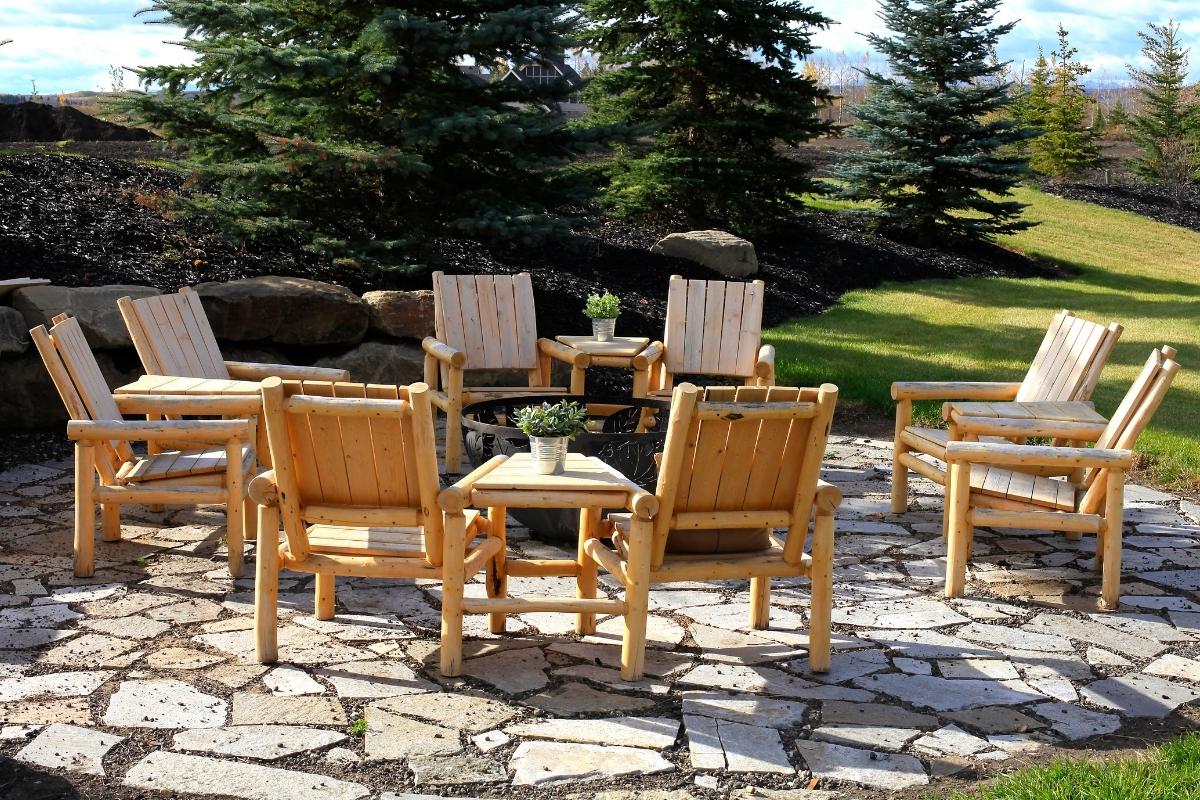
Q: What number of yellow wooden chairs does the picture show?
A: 8